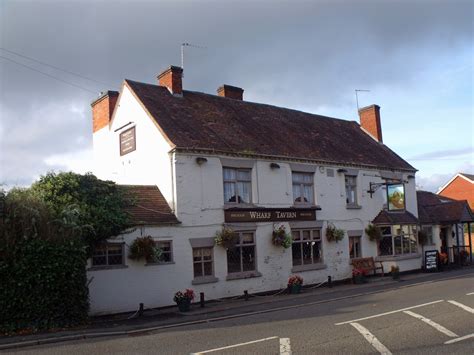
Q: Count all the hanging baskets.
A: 6